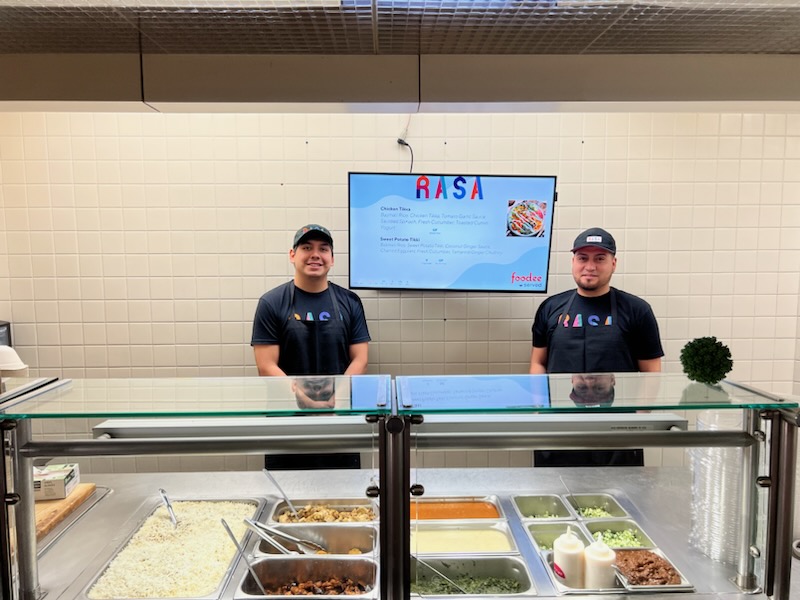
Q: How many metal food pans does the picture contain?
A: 13